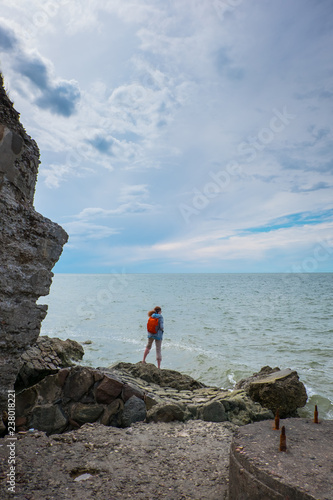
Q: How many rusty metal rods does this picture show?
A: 3